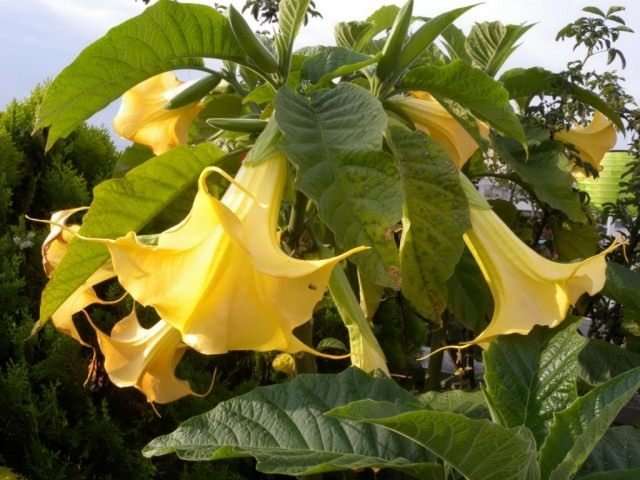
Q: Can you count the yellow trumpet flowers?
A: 7